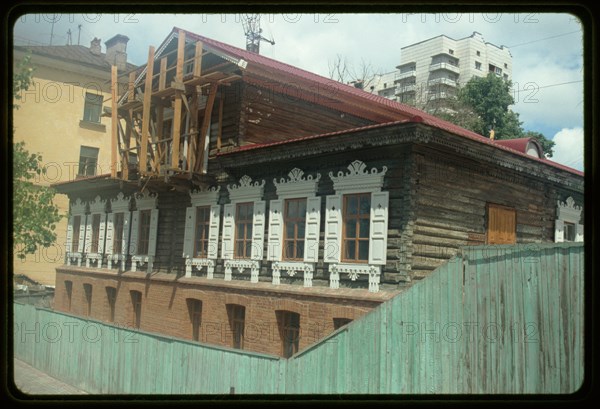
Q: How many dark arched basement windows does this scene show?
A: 8